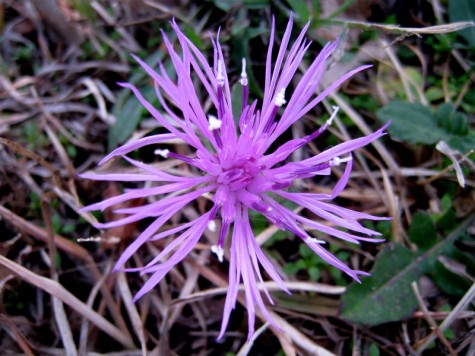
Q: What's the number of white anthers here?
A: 10